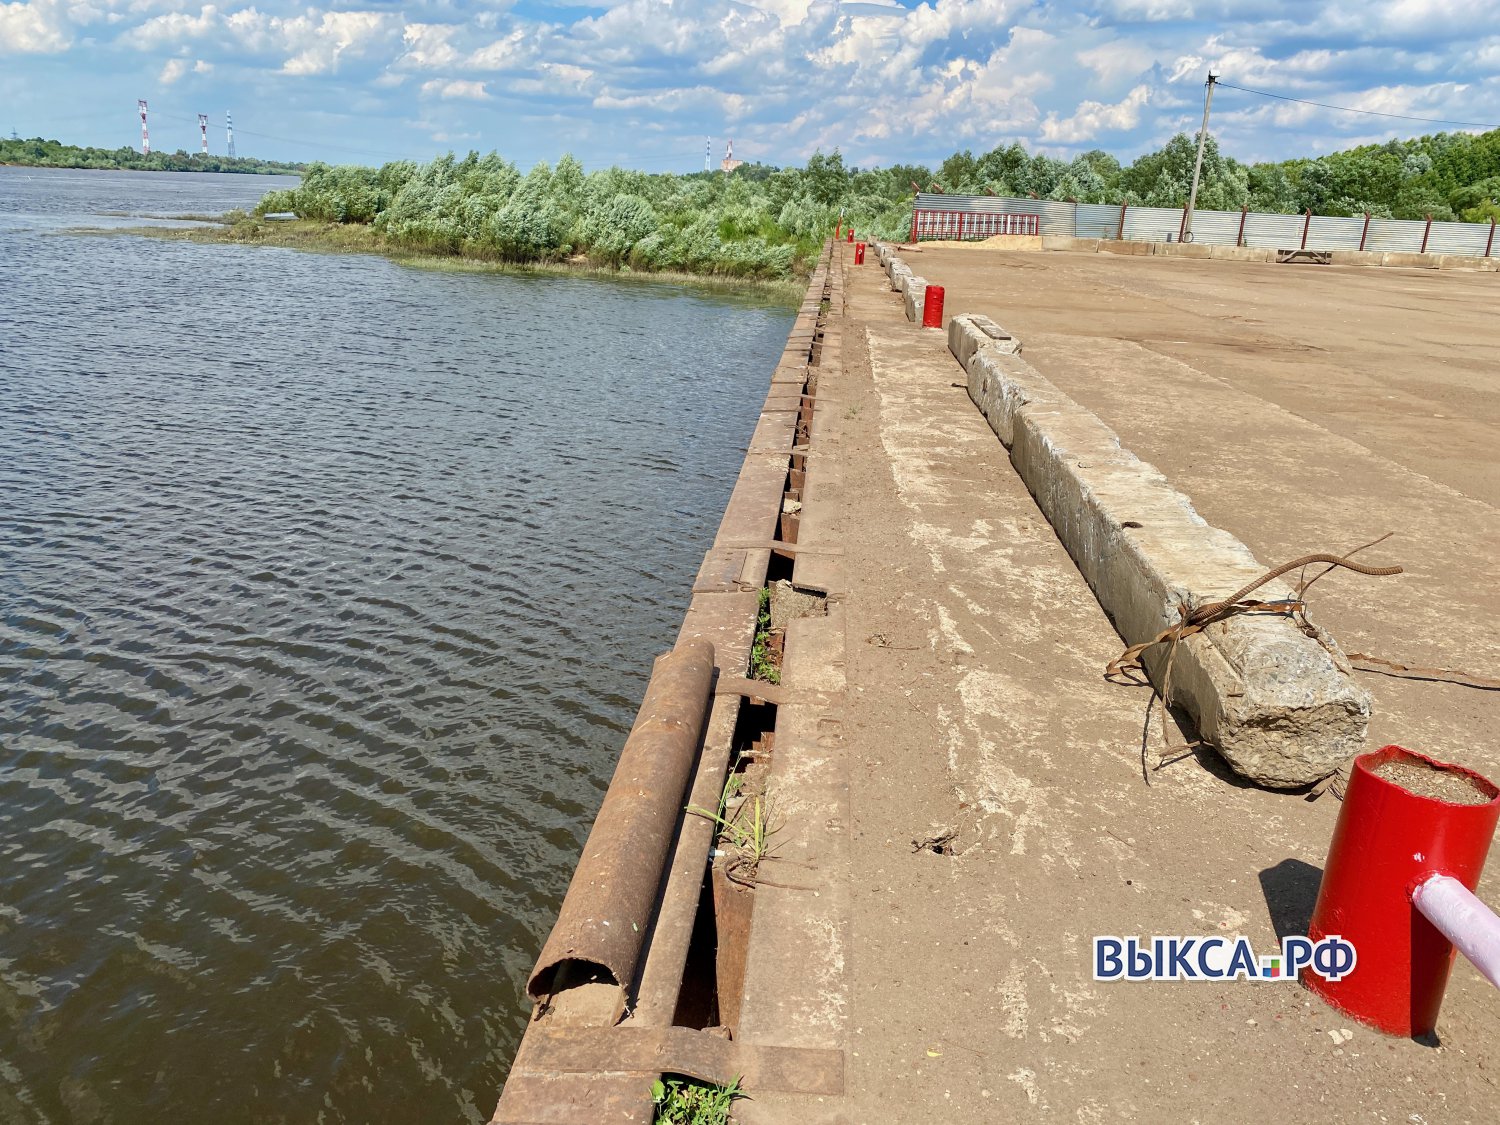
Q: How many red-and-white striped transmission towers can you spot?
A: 2